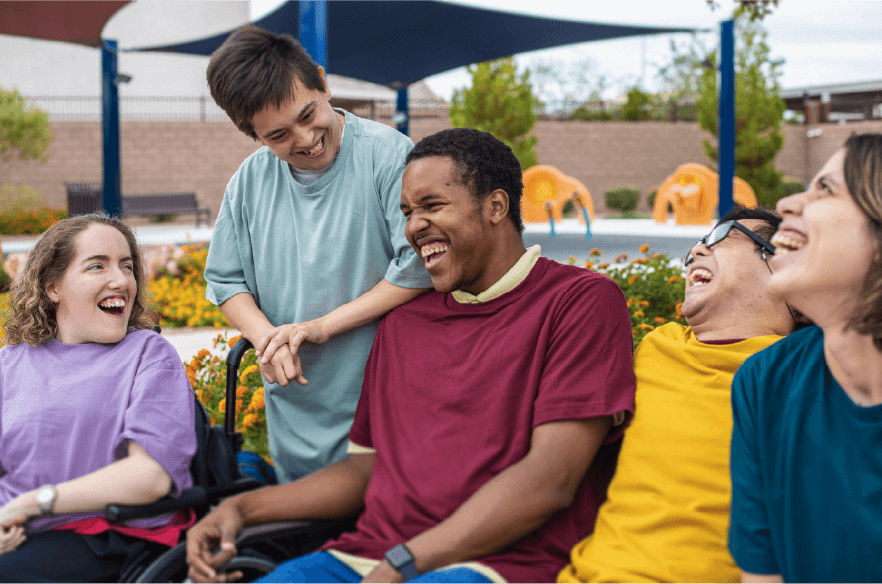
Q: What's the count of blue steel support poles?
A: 4